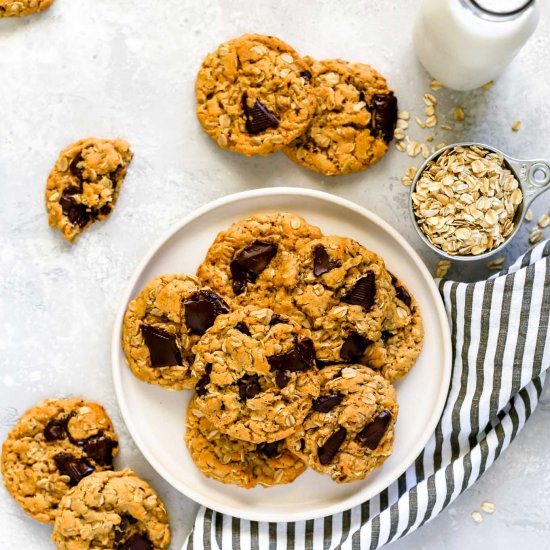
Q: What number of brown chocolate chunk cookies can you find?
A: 13